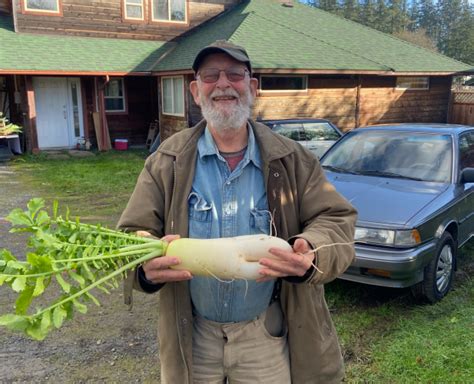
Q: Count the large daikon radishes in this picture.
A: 1